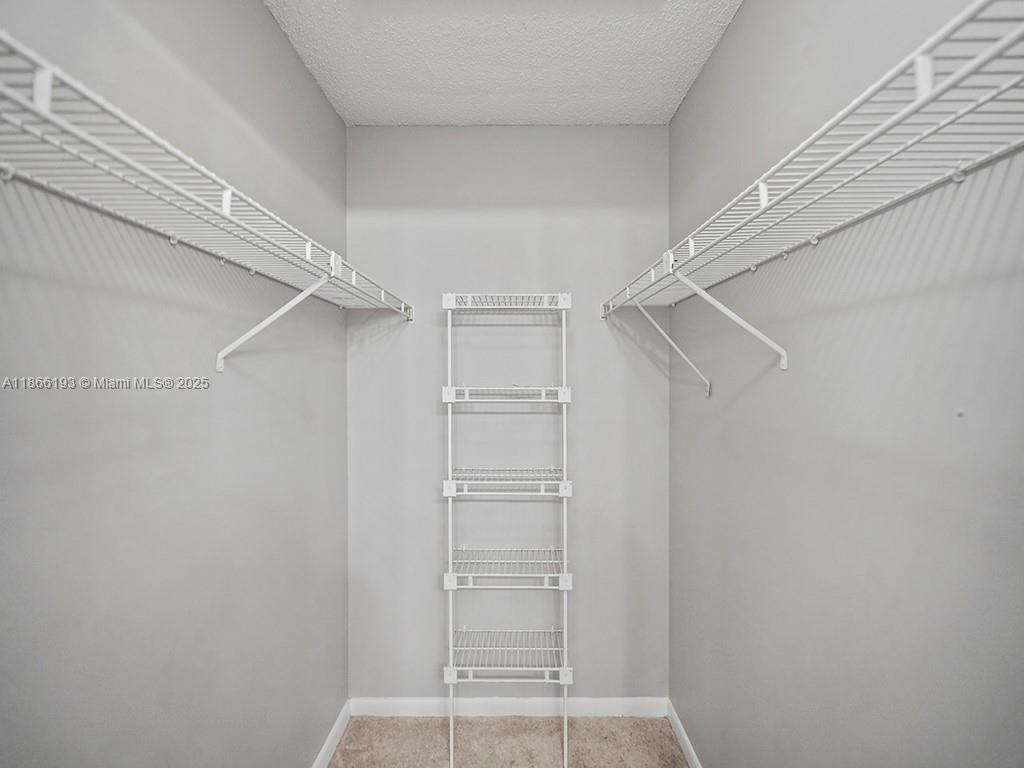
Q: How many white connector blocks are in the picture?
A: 10